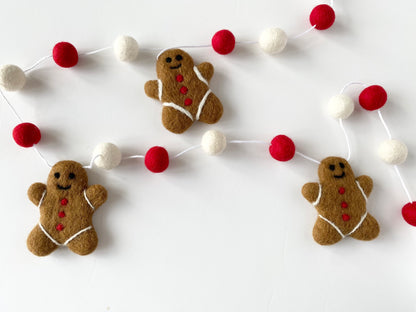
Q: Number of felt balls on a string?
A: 15